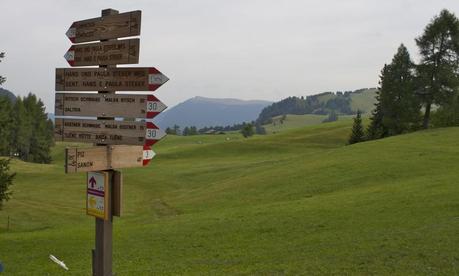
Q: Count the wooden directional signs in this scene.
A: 6